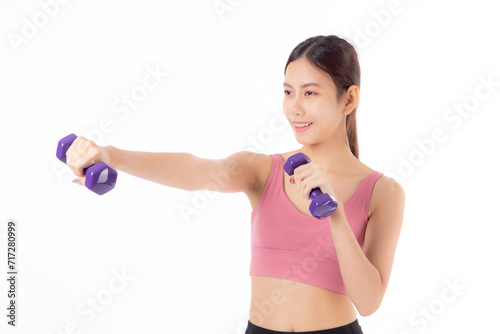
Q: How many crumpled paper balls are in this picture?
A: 0